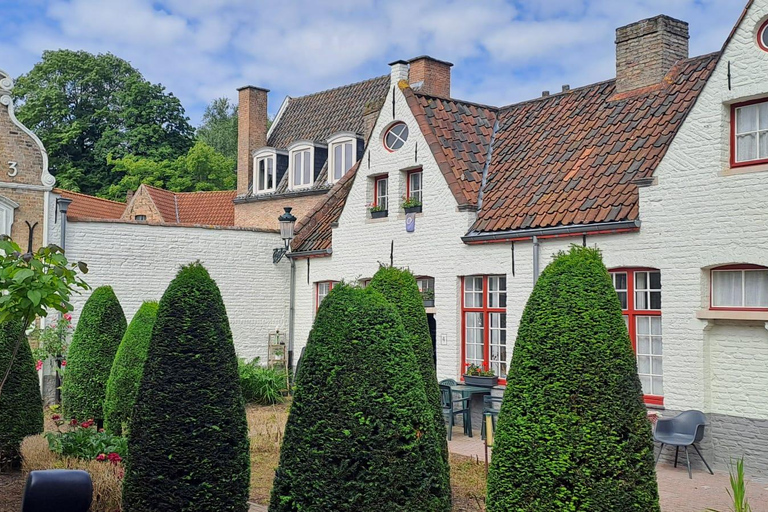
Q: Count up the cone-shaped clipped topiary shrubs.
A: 7